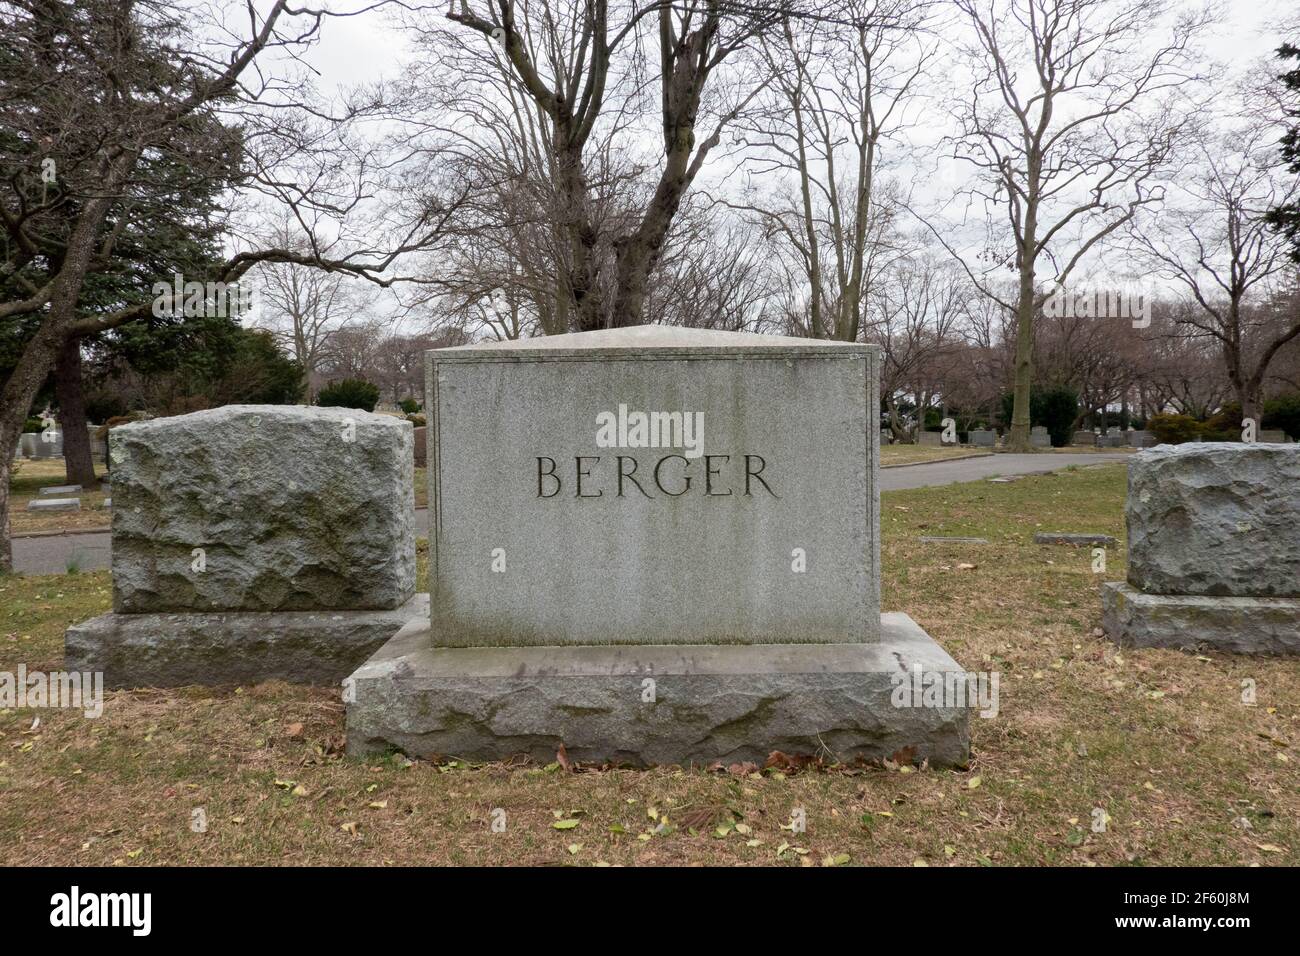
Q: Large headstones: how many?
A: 3